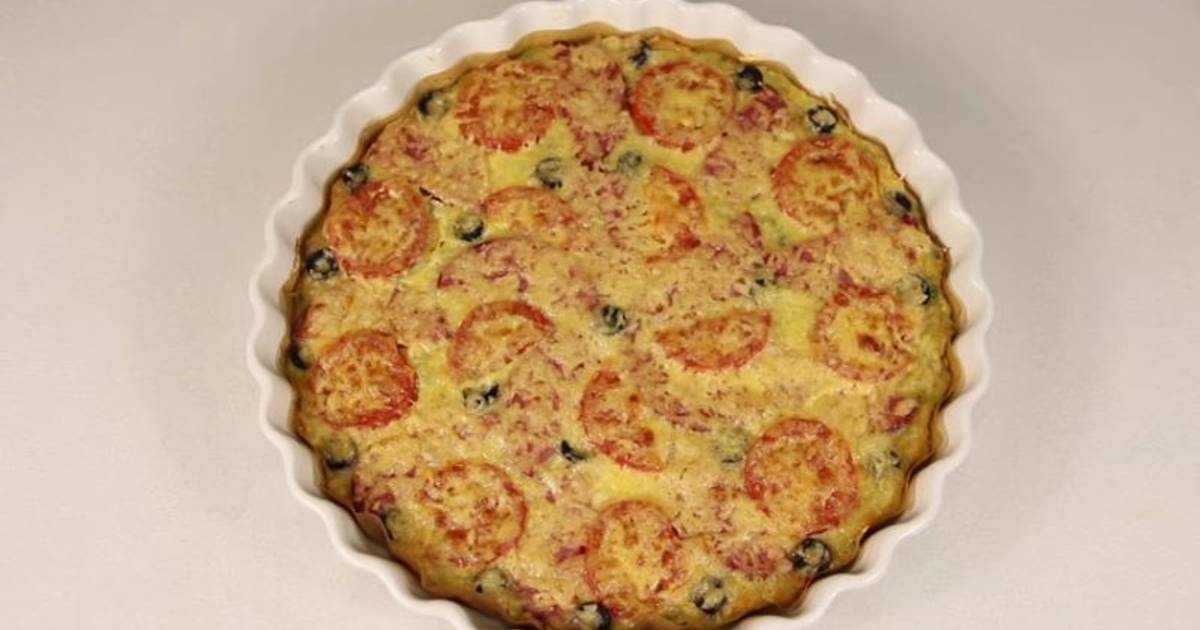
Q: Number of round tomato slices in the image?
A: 9